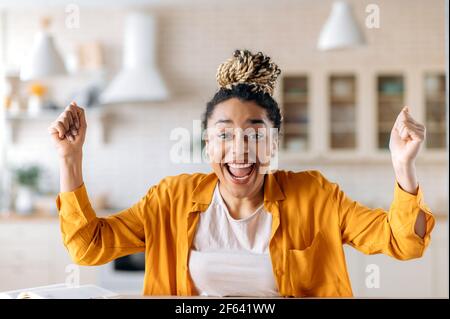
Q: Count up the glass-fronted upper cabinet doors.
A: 4